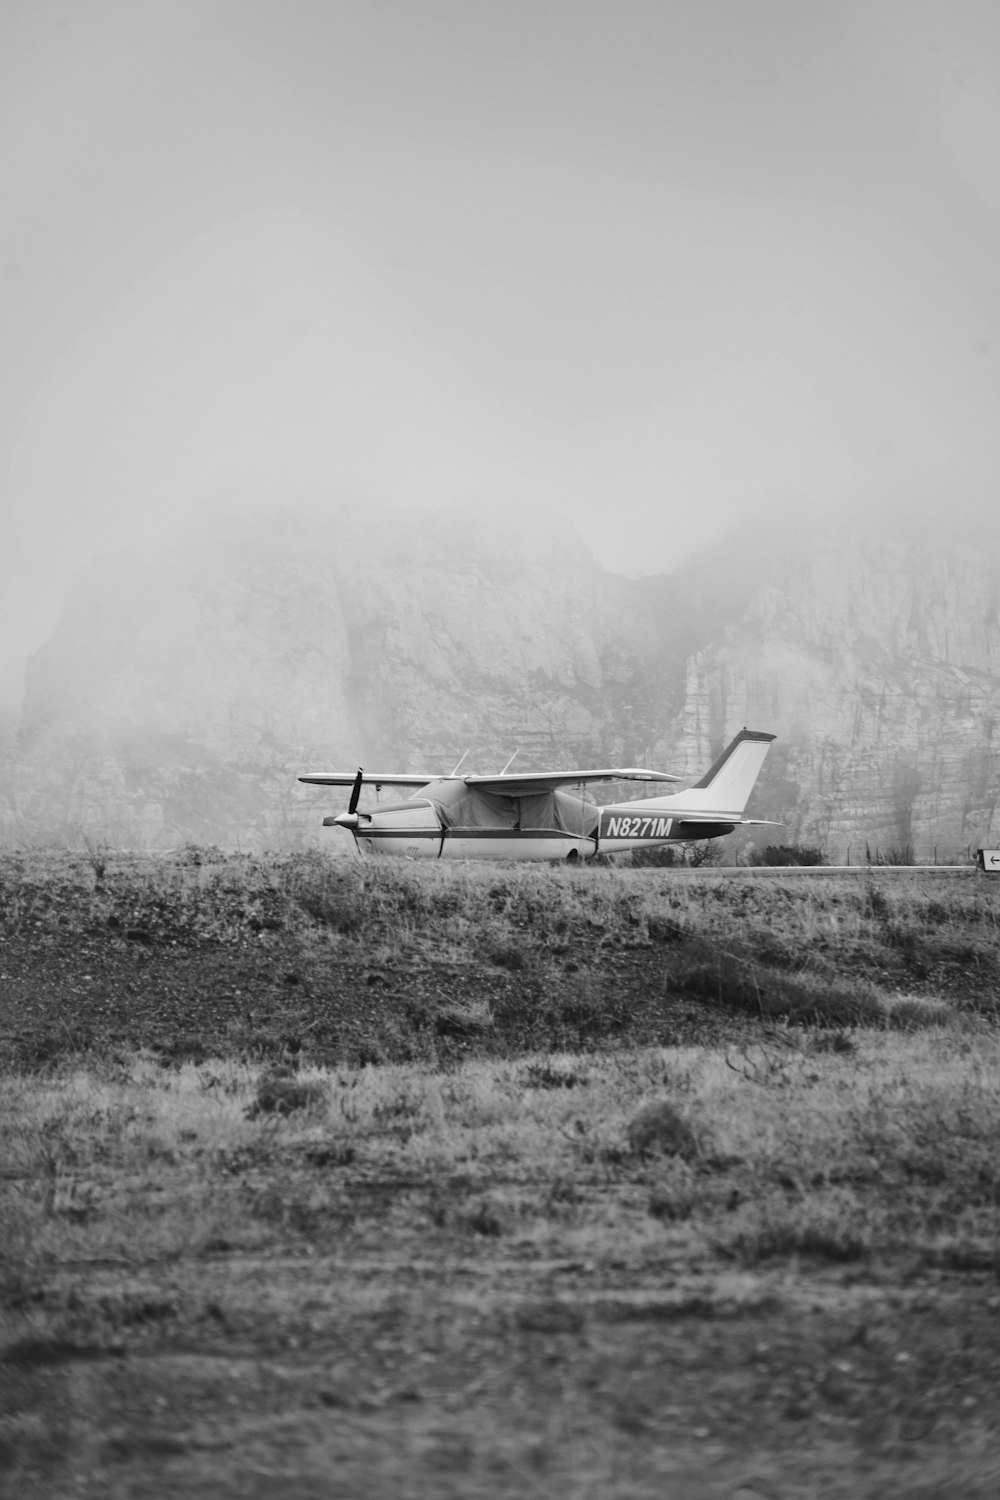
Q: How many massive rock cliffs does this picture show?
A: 2